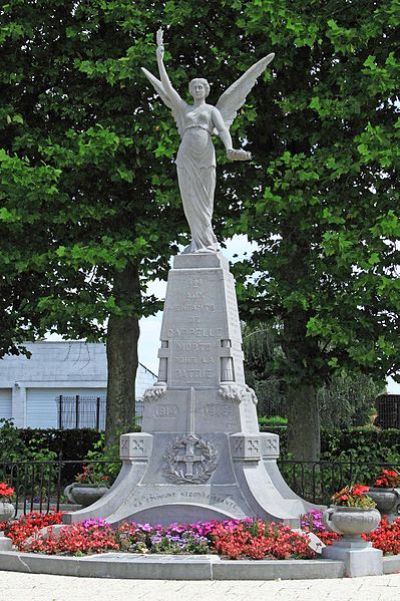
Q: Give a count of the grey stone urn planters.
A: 4